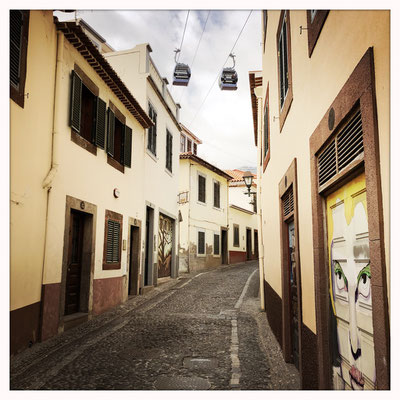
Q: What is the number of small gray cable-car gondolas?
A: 2